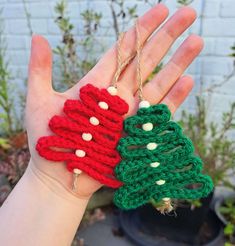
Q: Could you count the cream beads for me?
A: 12